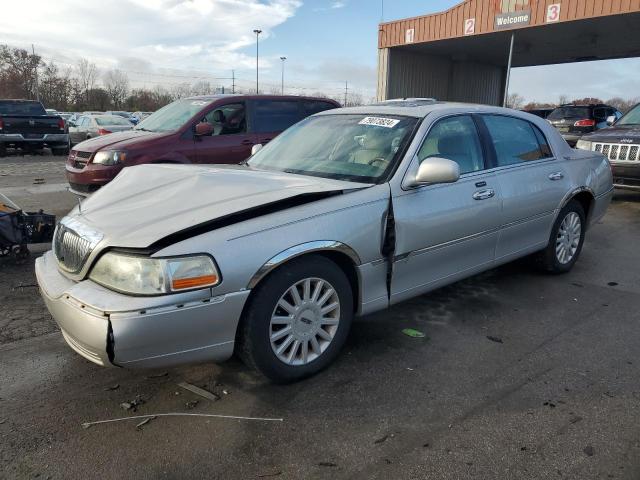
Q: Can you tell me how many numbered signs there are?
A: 3